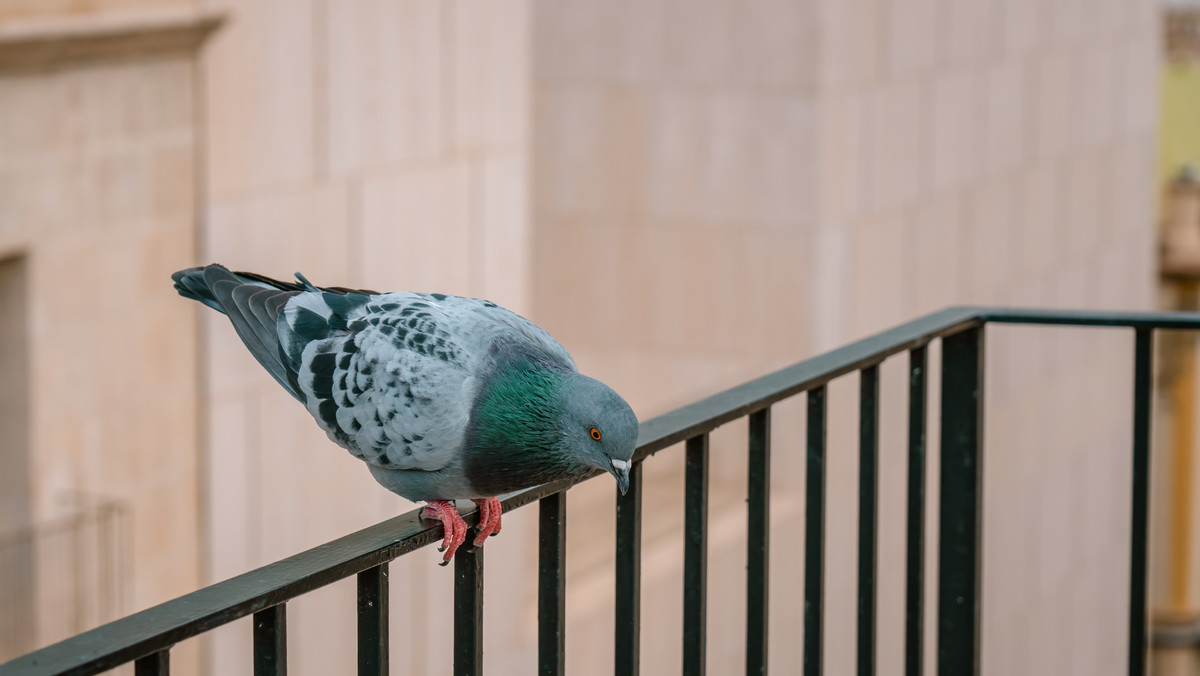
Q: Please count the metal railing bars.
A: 13